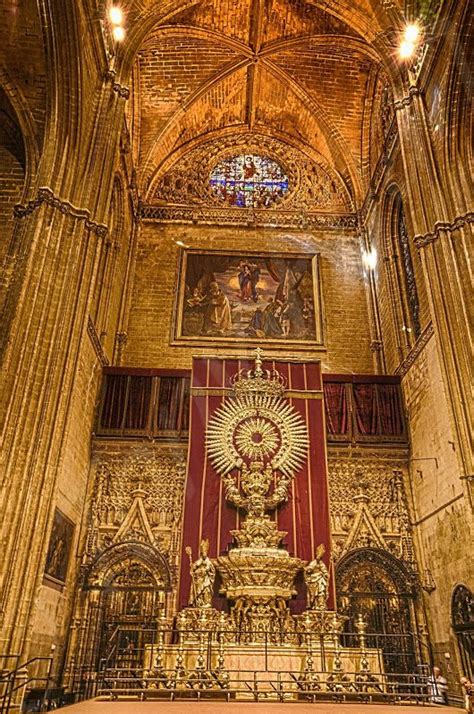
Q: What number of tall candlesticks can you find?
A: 7